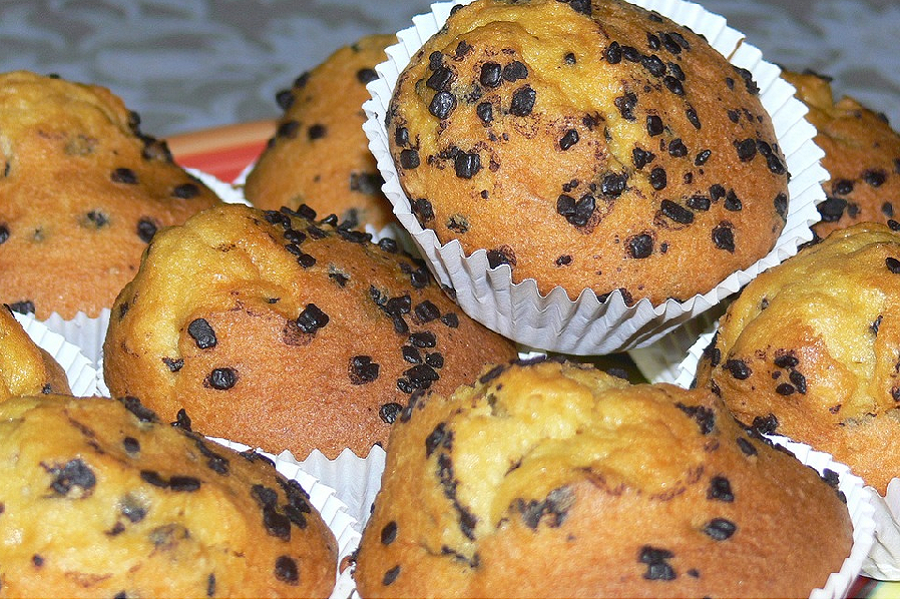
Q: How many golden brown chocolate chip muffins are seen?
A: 9